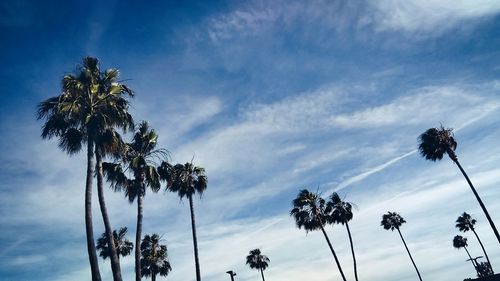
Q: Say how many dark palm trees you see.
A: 13